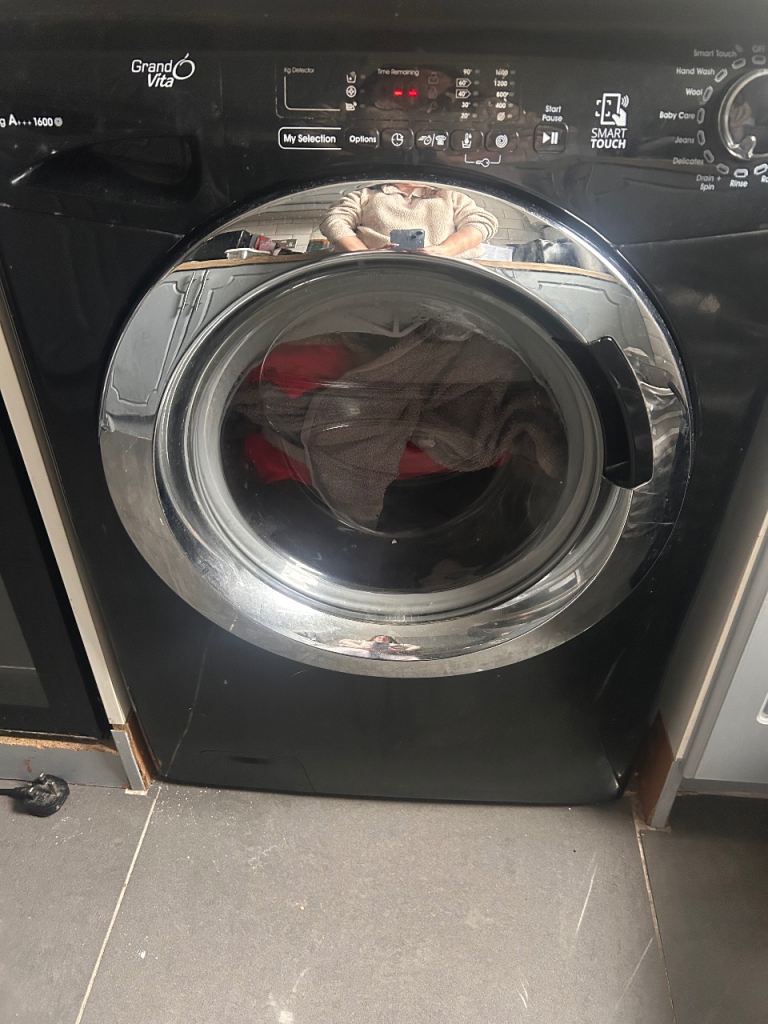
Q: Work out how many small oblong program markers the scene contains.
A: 10